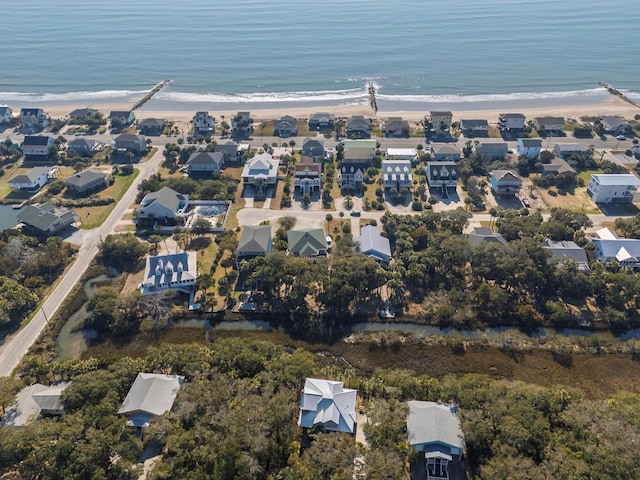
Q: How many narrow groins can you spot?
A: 3